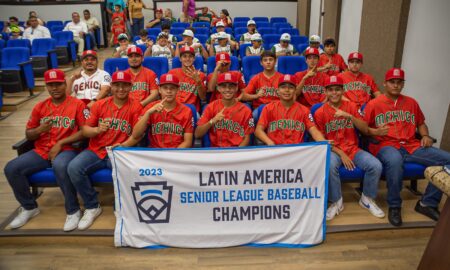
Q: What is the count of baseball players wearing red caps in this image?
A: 13